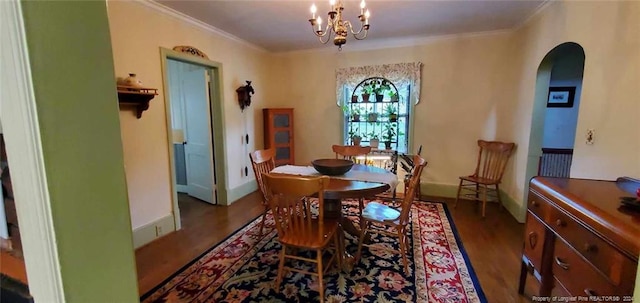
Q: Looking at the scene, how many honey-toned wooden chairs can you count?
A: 5